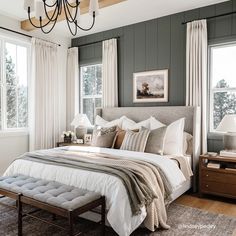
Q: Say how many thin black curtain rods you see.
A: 3